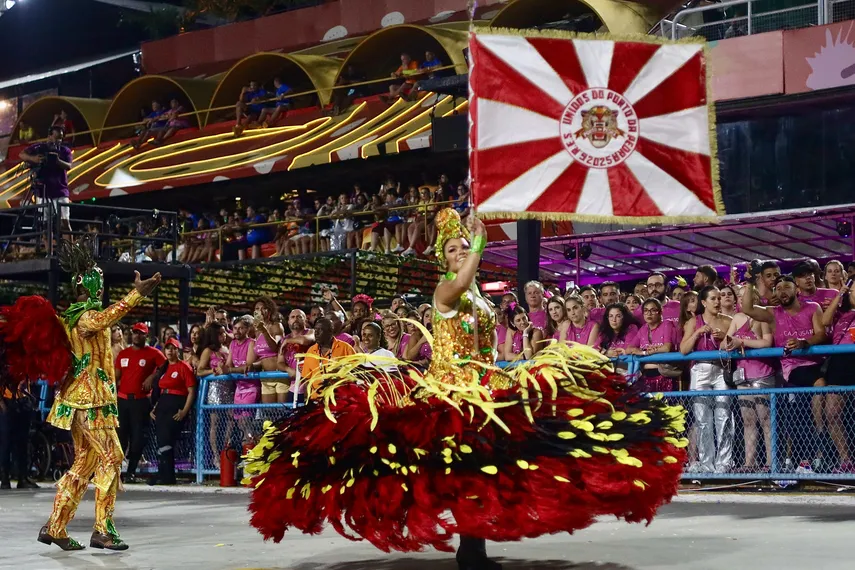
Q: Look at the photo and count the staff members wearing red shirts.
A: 2